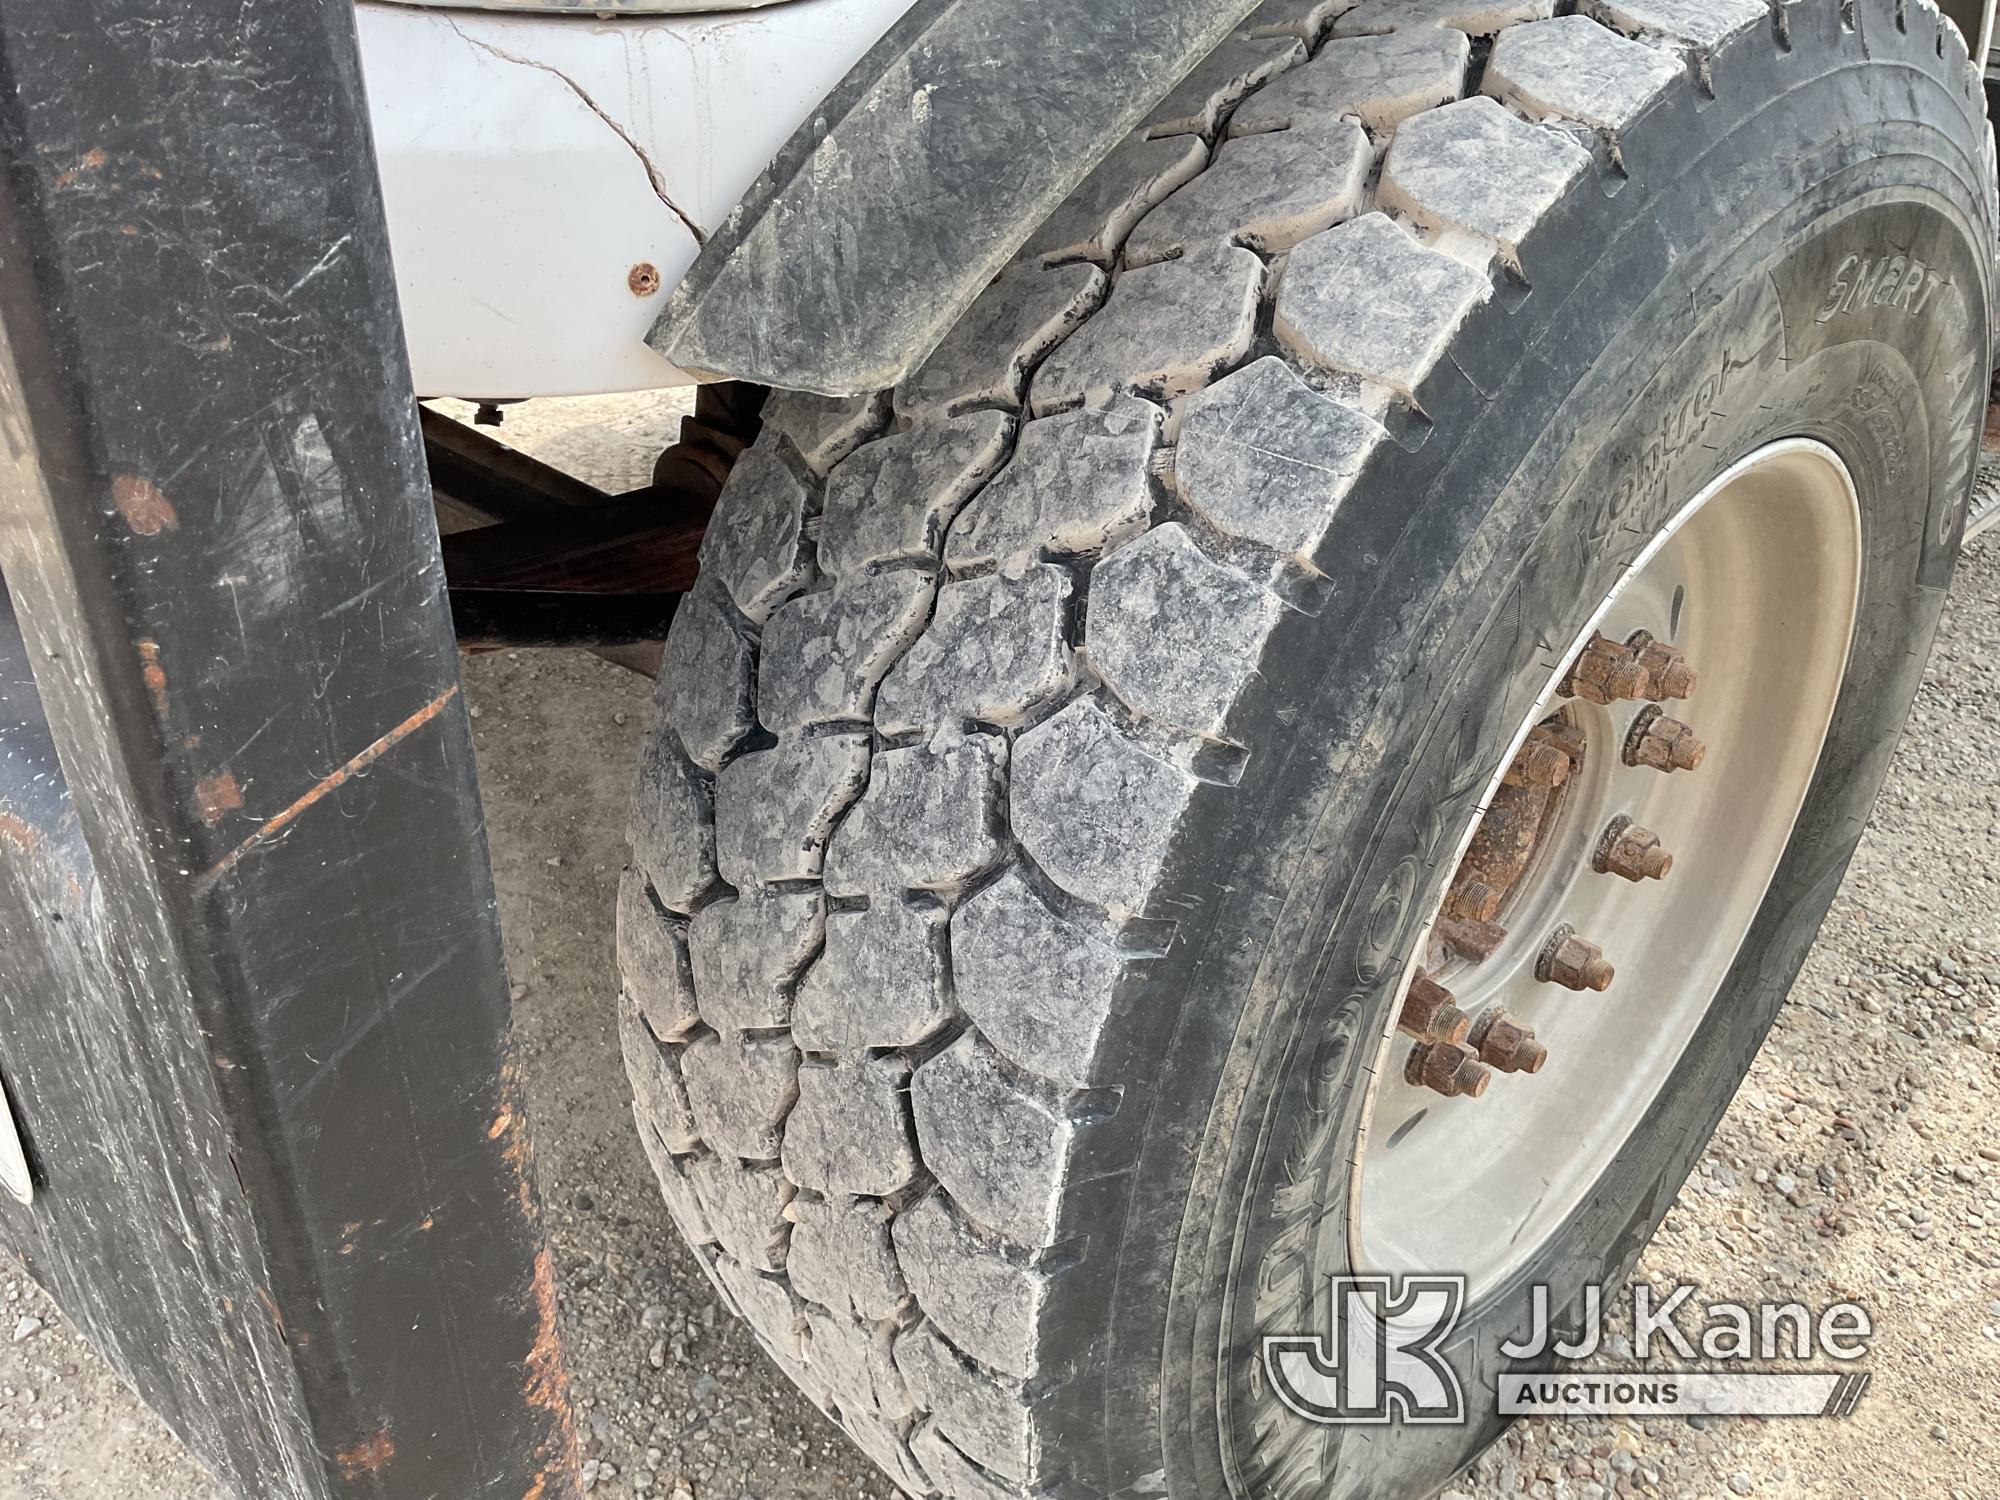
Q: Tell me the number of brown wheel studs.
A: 10